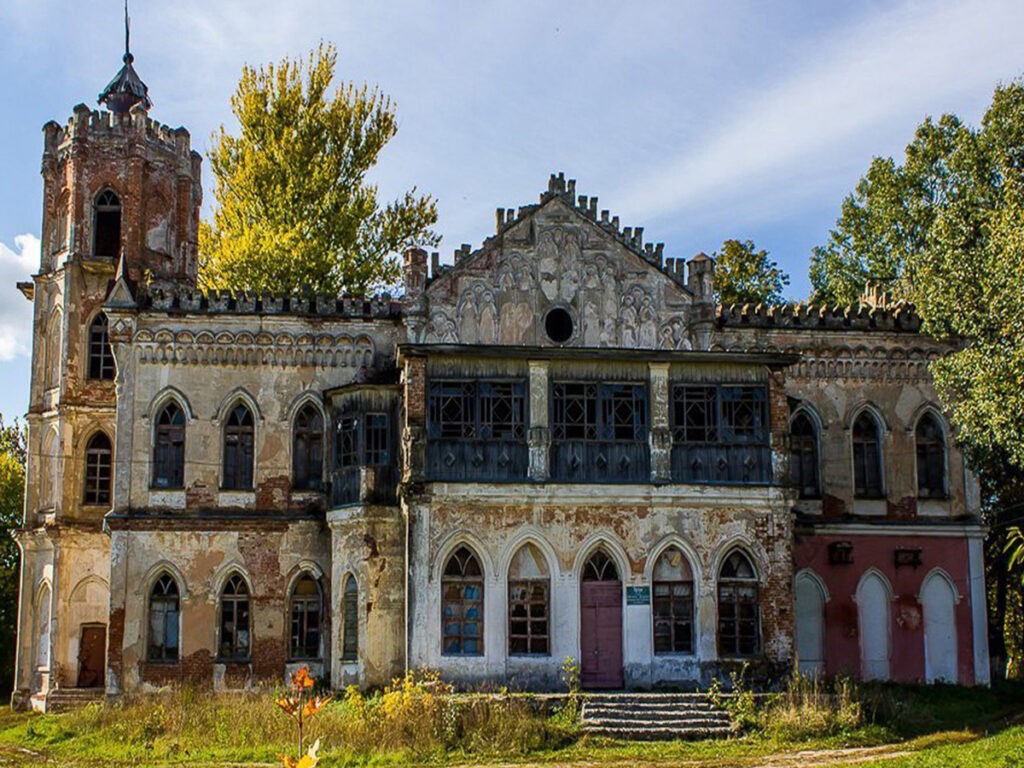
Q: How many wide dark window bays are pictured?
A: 3